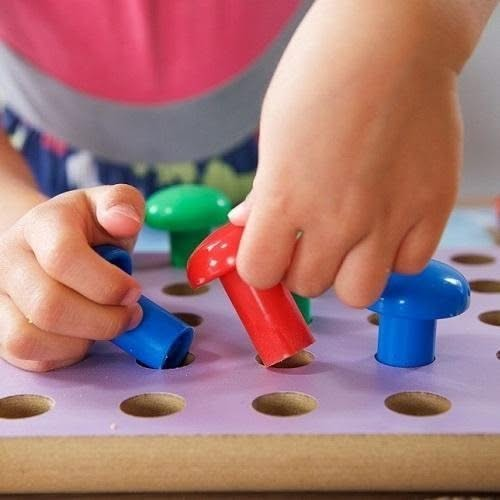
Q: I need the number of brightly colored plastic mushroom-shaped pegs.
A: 5